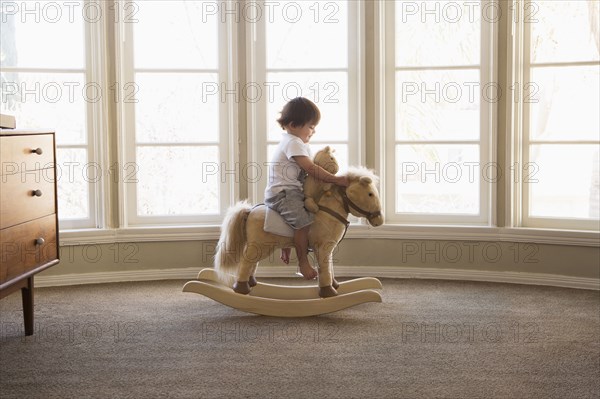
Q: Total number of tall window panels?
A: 5